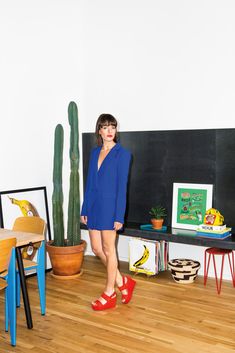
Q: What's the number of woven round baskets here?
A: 1